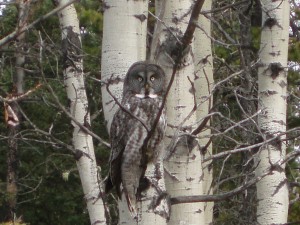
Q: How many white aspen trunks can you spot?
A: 5